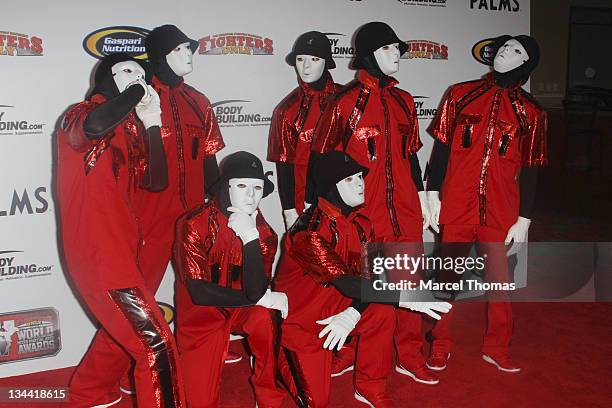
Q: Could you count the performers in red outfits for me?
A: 7